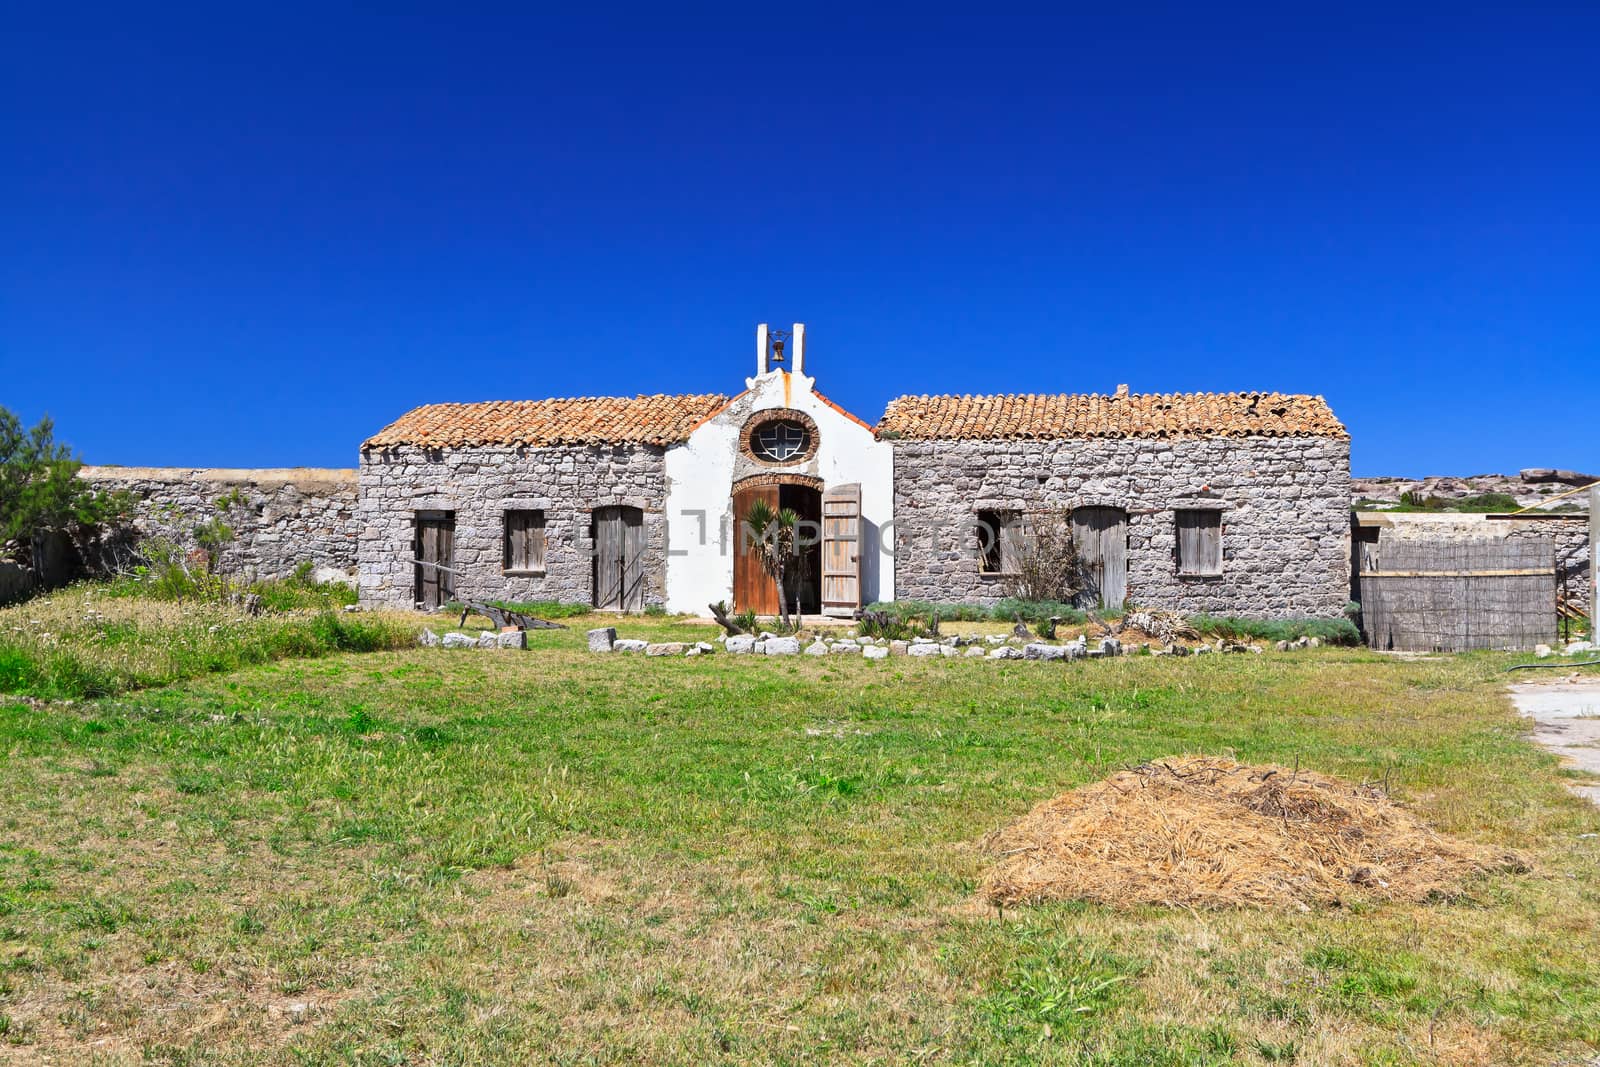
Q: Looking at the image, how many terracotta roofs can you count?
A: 2